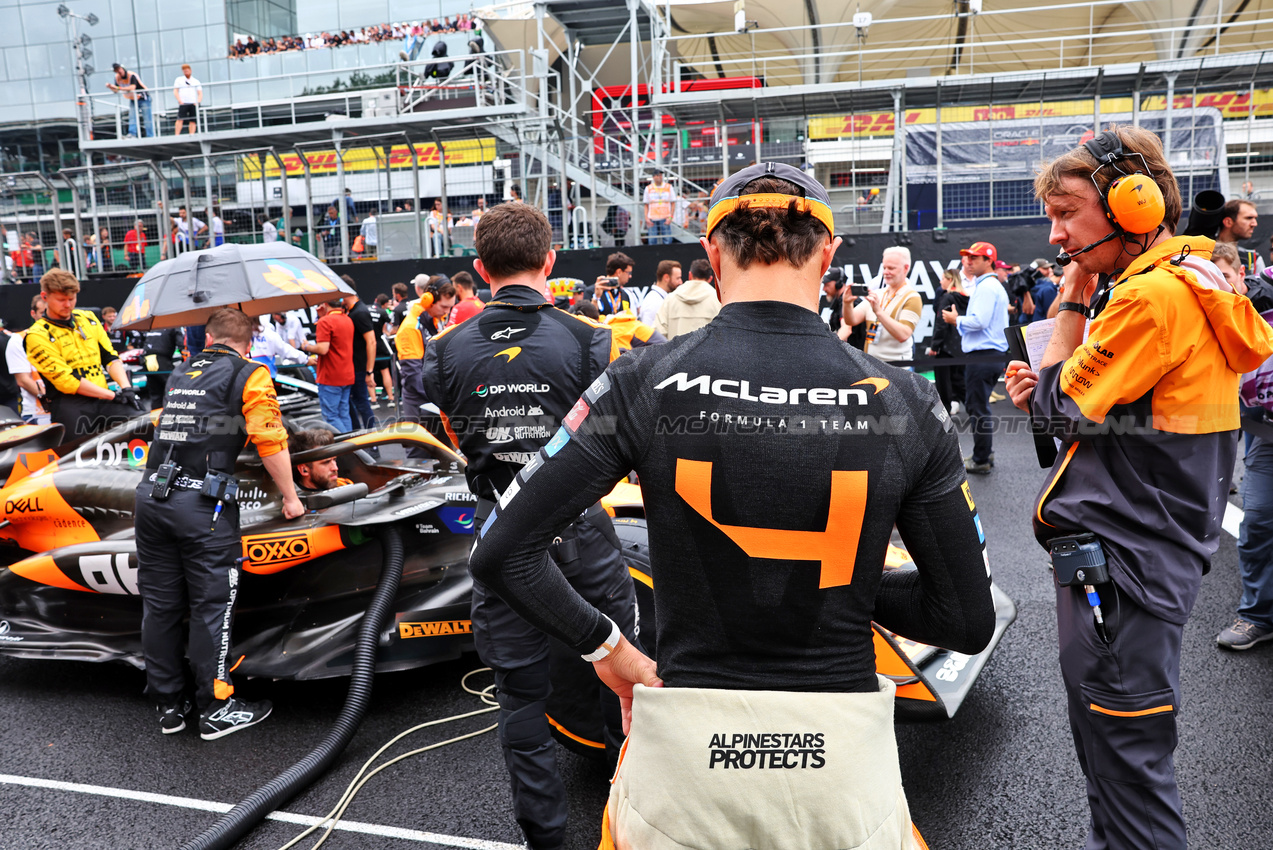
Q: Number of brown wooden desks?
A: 0